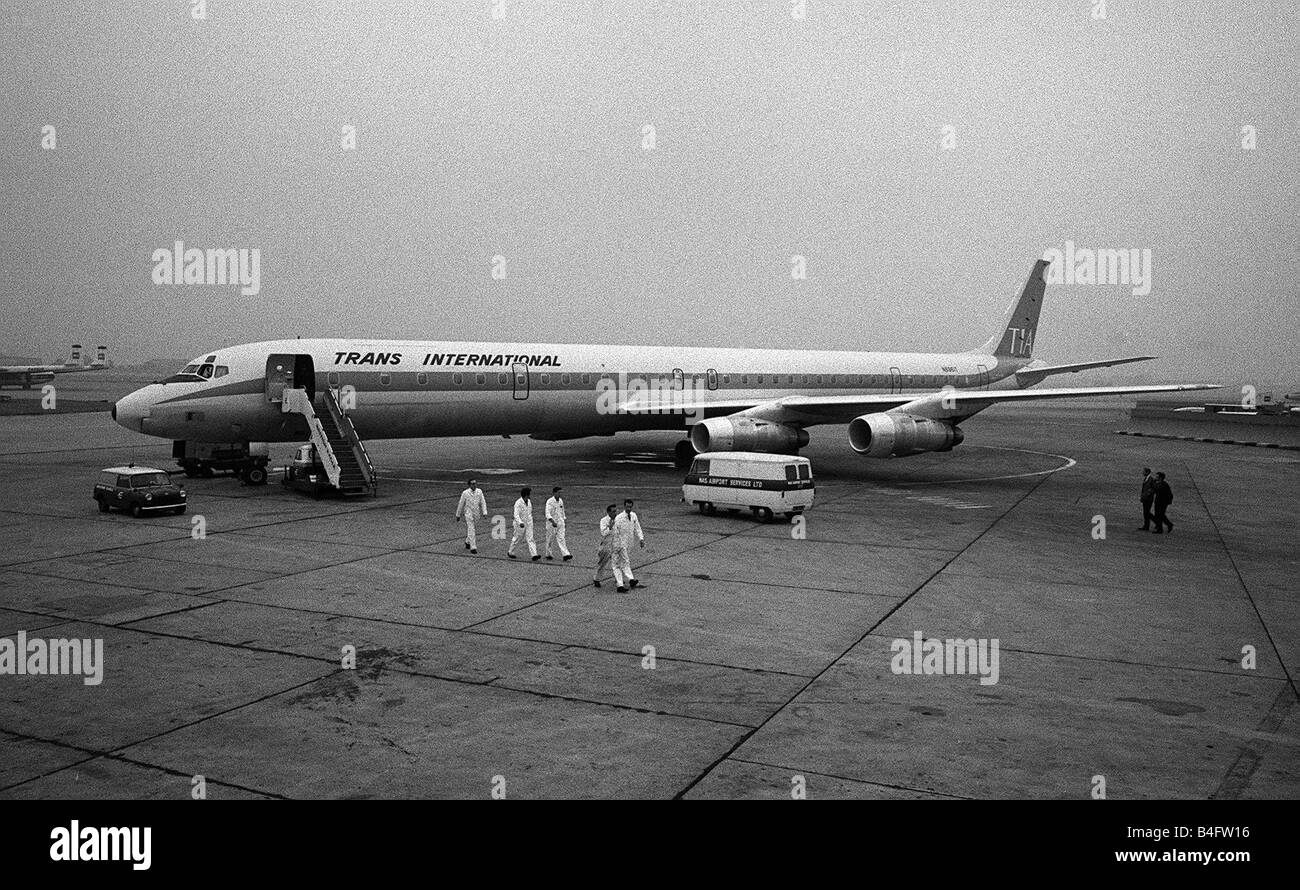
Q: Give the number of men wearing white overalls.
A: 5